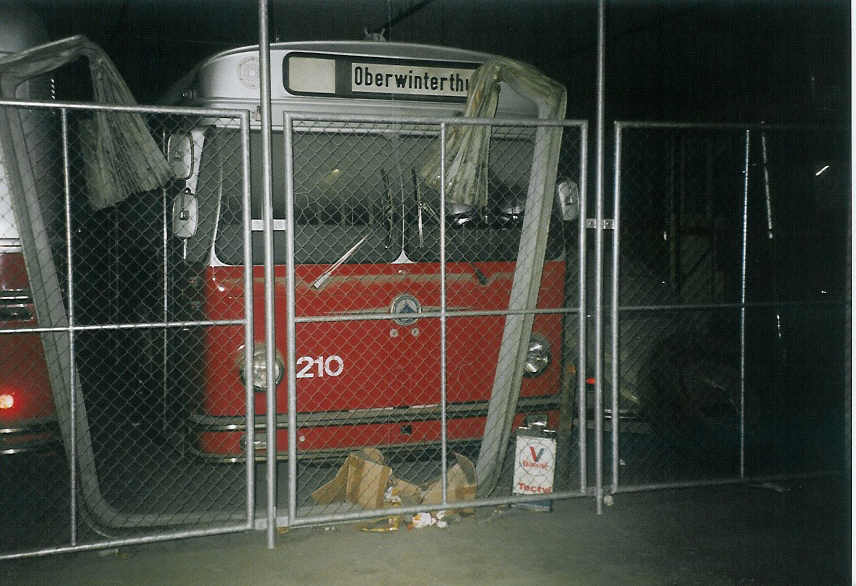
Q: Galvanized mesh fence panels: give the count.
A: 3